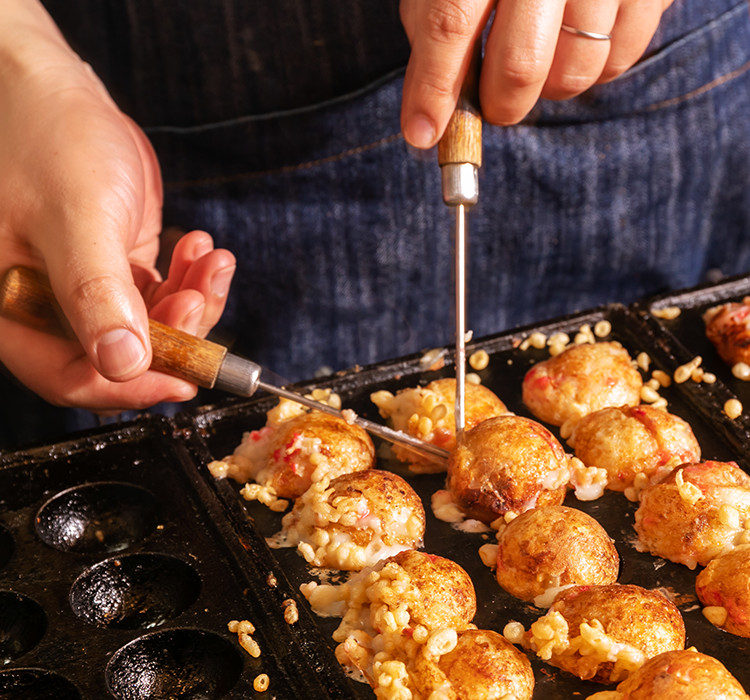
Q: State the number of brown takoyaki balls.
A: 14